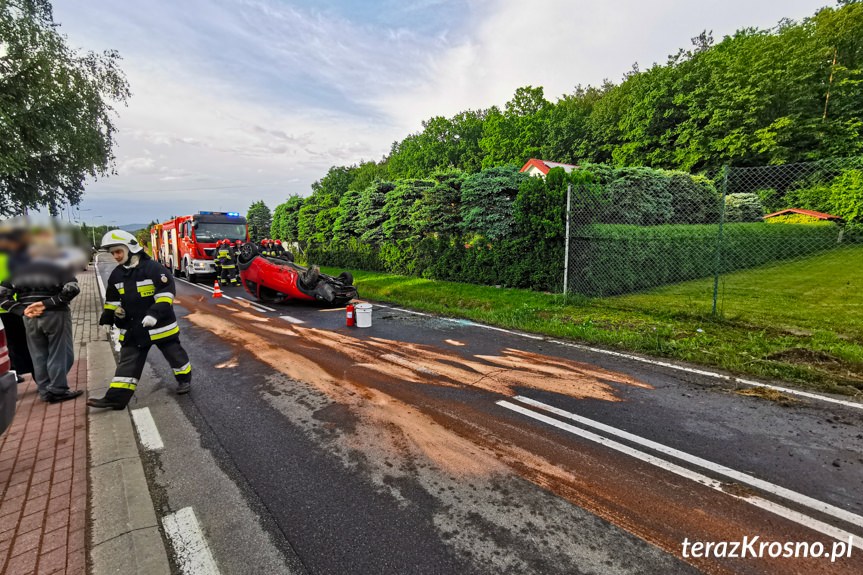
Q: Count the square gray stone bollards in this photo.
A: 0